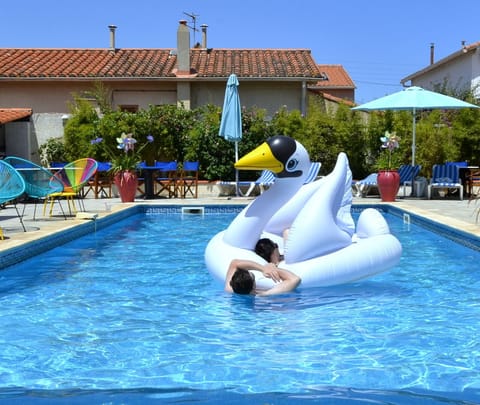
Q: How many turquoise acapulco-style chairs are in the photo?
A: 2